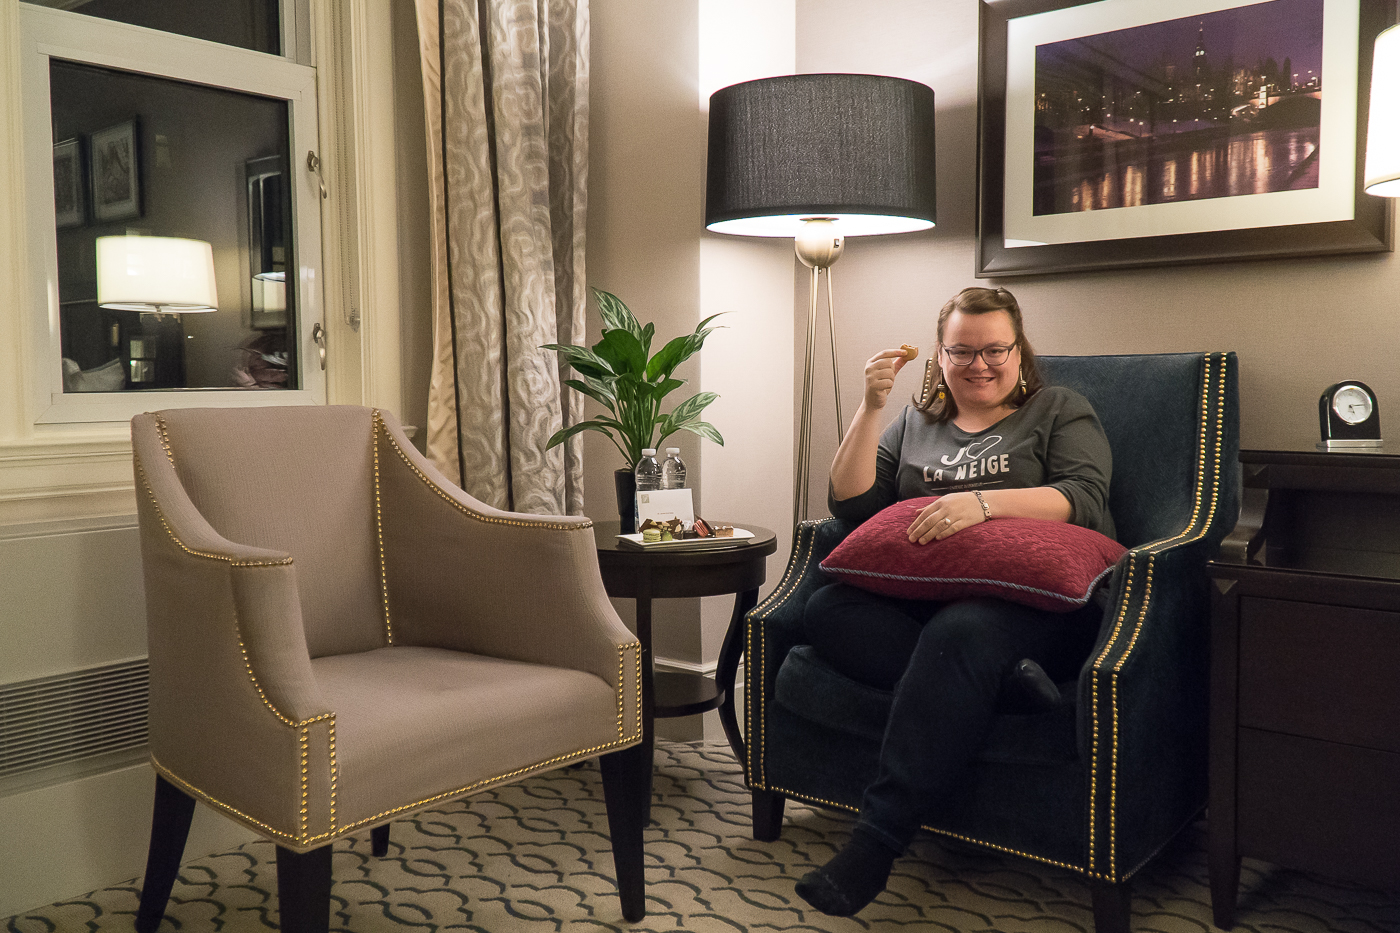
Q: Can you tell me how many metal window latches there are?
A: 2